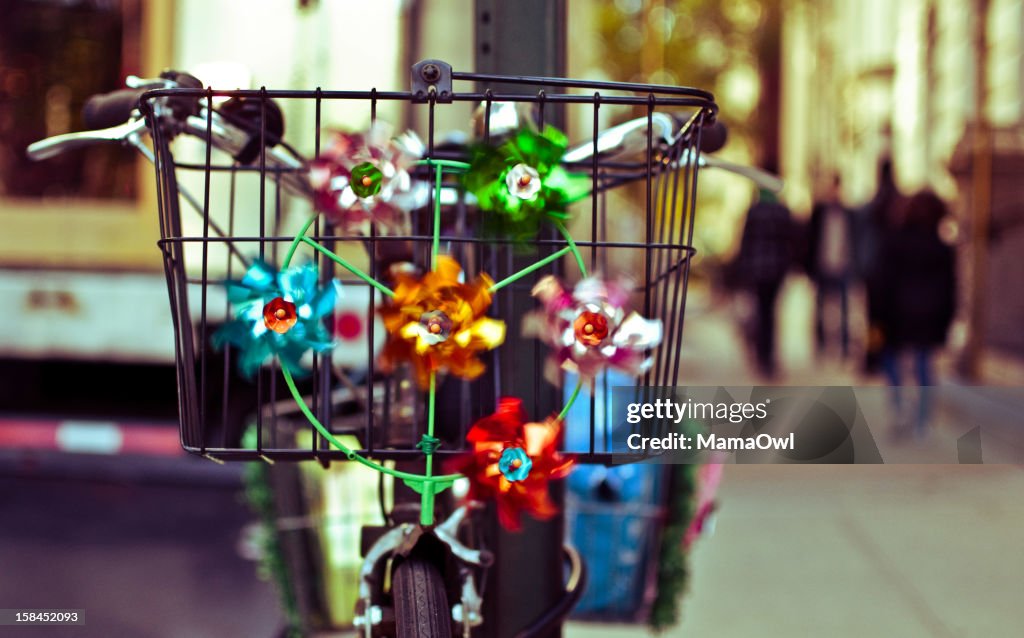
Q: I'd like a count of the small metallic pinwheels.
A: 6